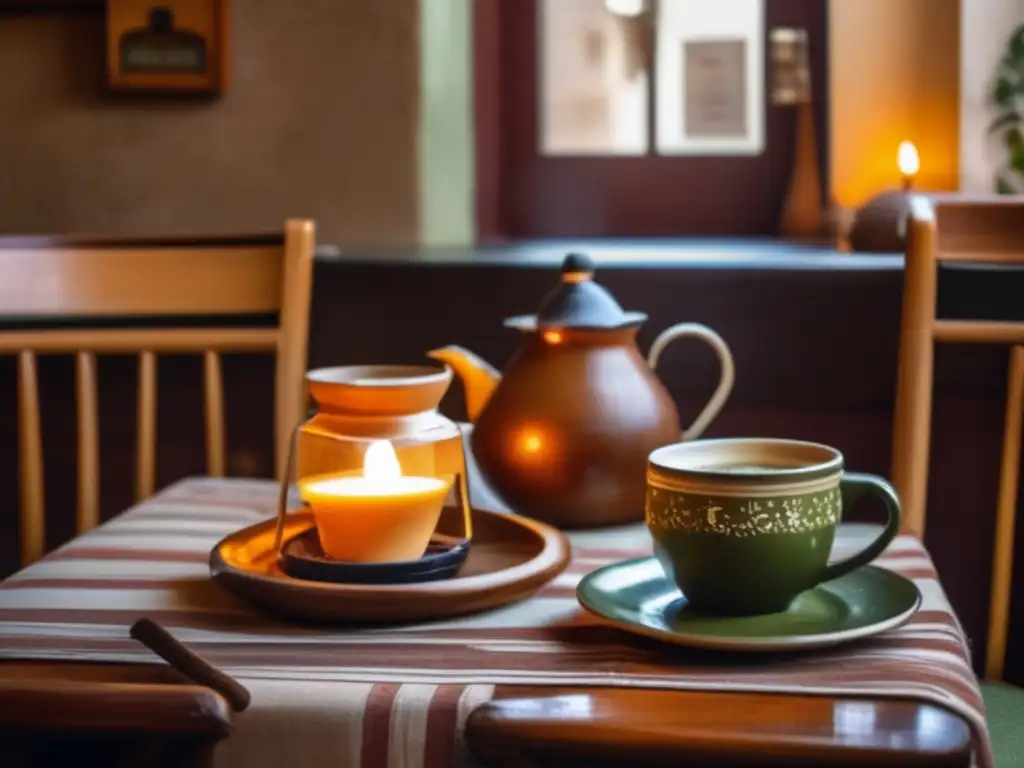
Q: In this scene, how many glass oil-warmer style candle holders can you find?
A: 1